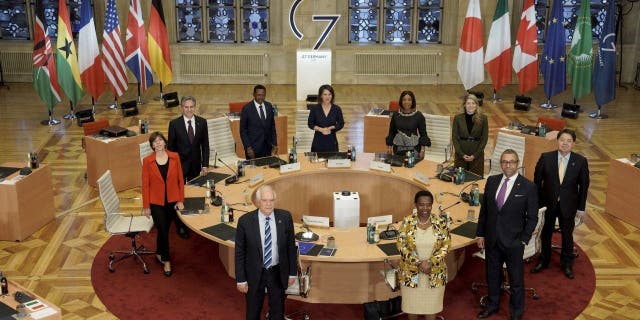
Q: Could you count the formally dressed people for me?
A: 10